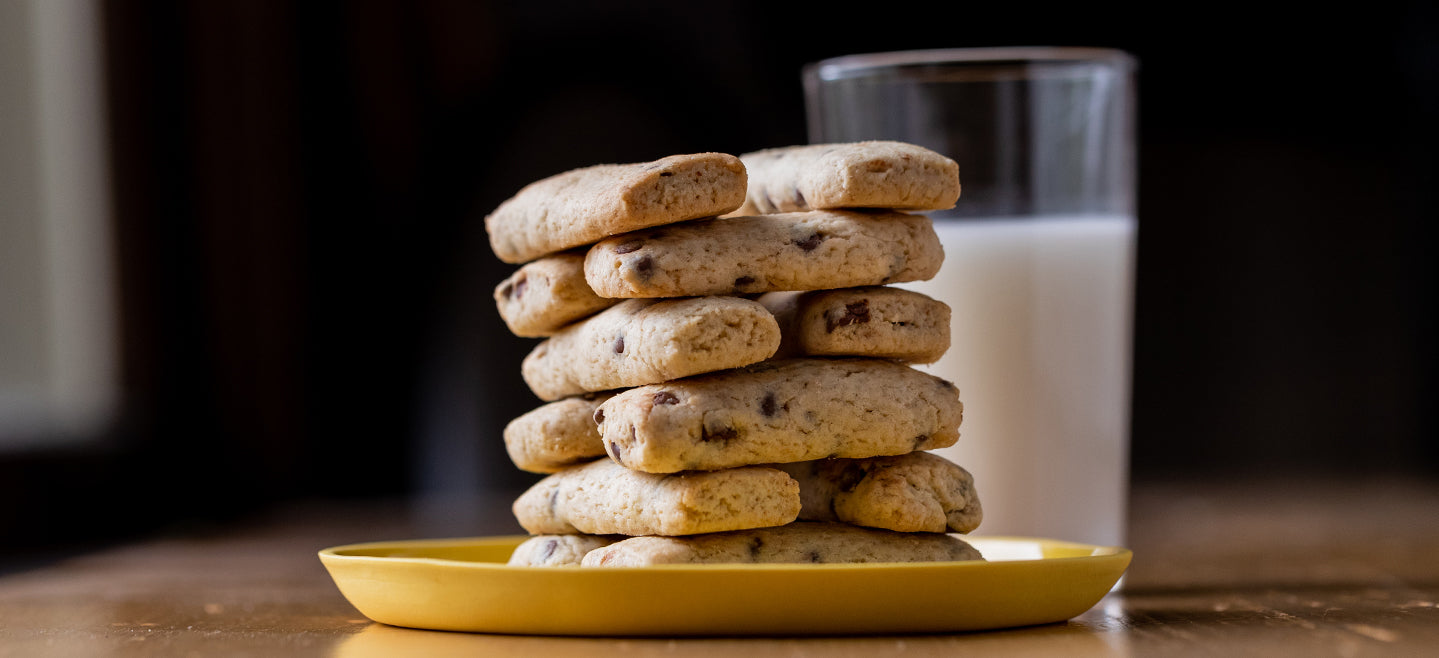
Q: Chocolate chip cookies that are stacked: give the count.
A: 12